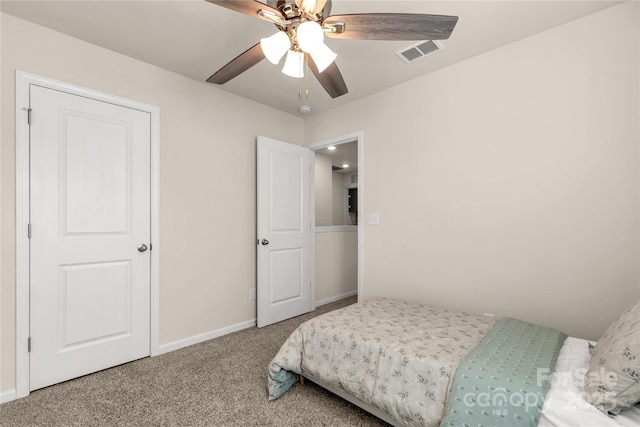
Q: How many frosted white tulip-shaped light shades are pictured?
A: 4